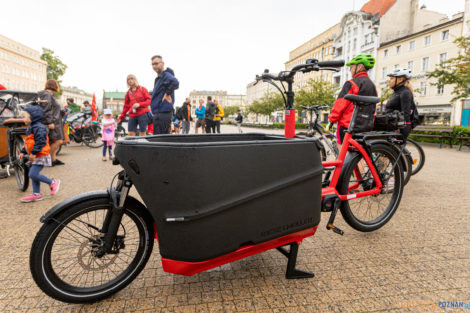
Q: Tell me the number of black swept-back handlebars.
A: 1